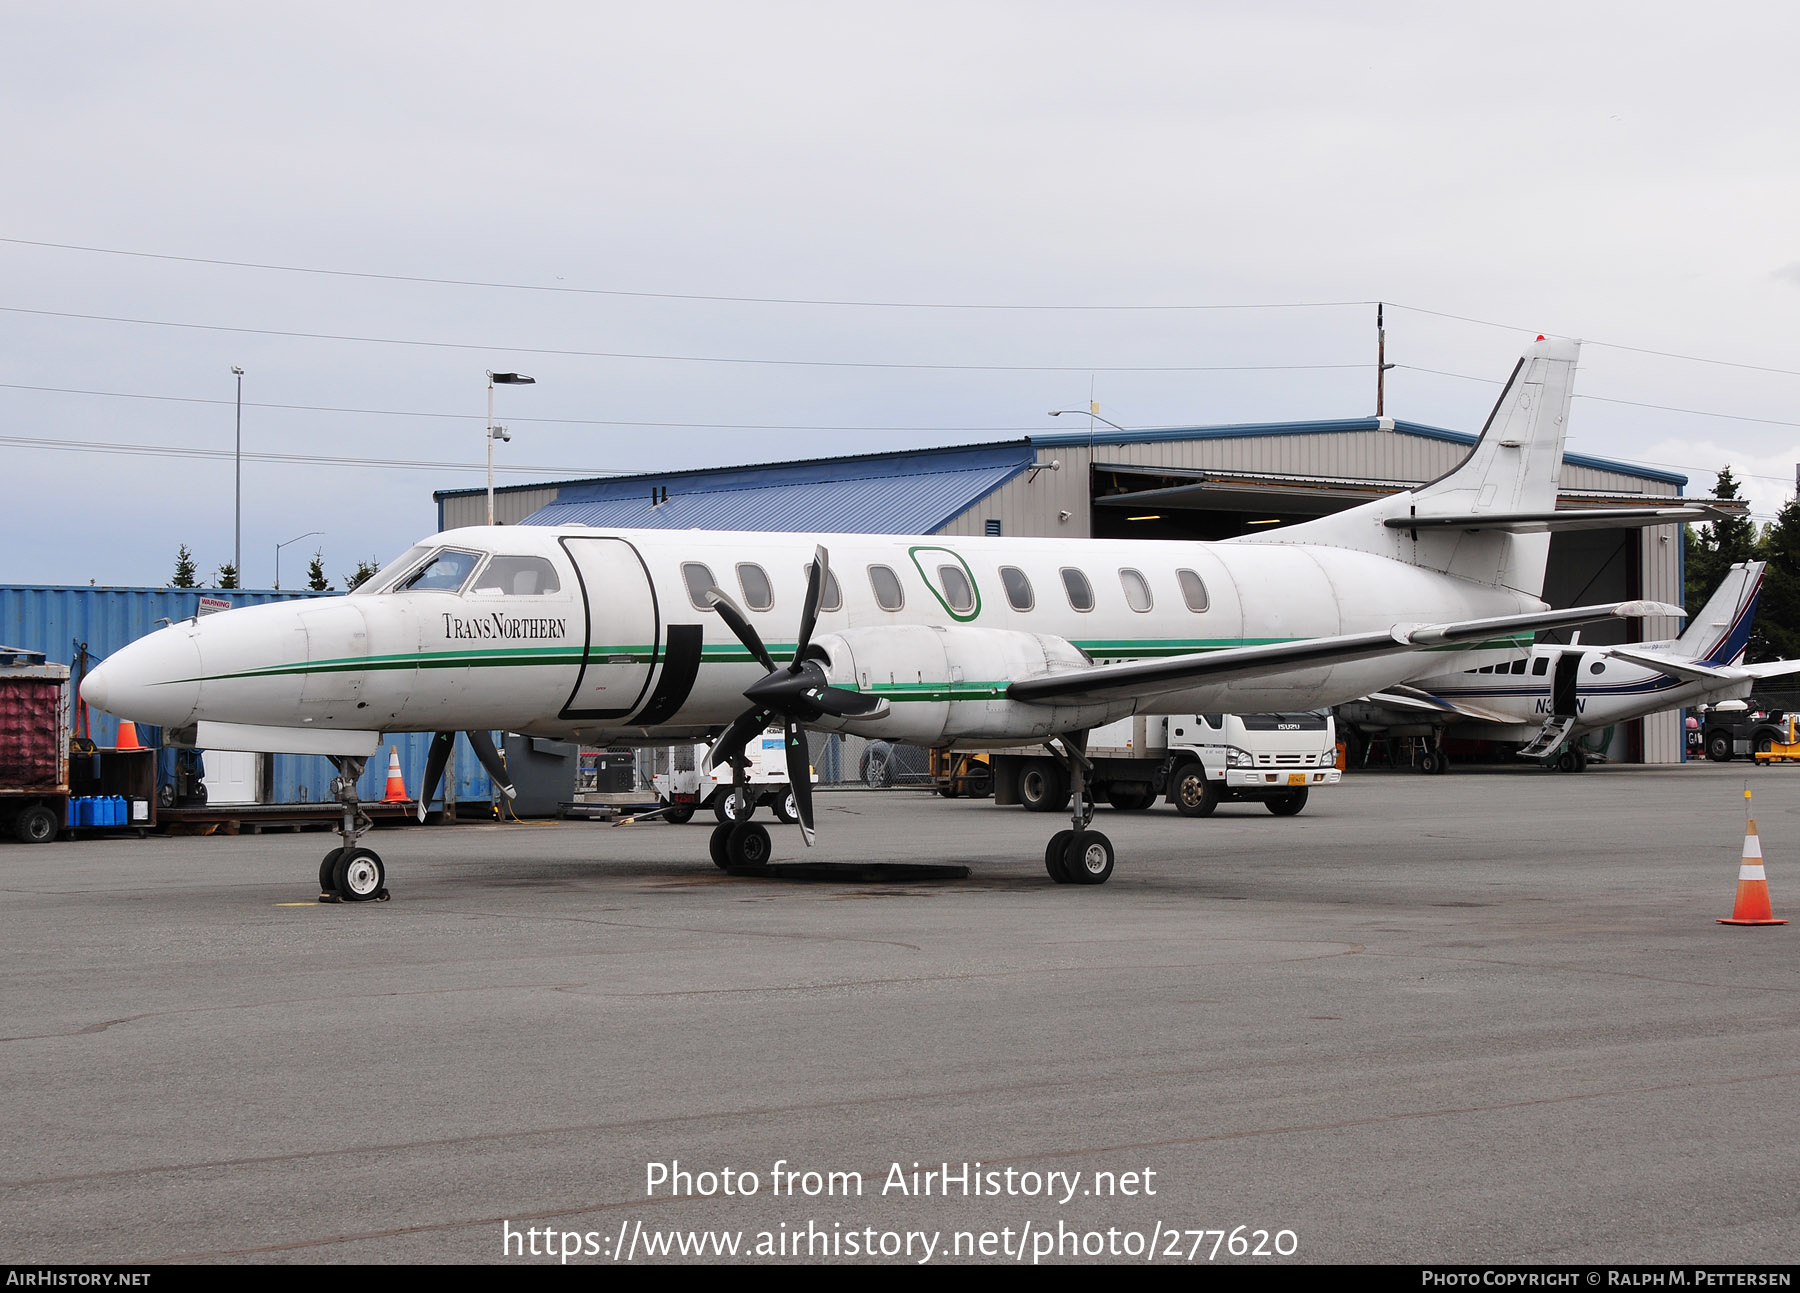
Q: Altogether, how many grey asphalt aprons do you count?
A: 1